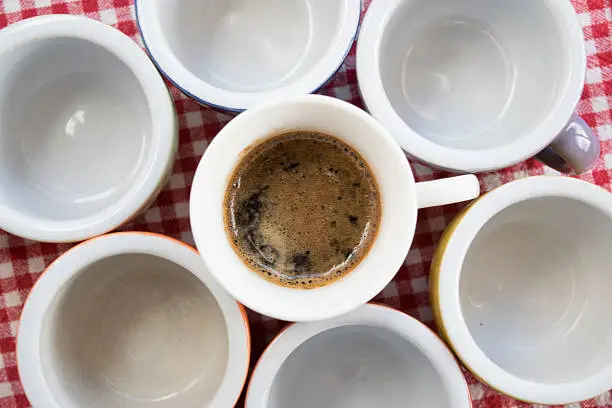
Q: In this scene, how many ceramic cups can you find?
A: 7